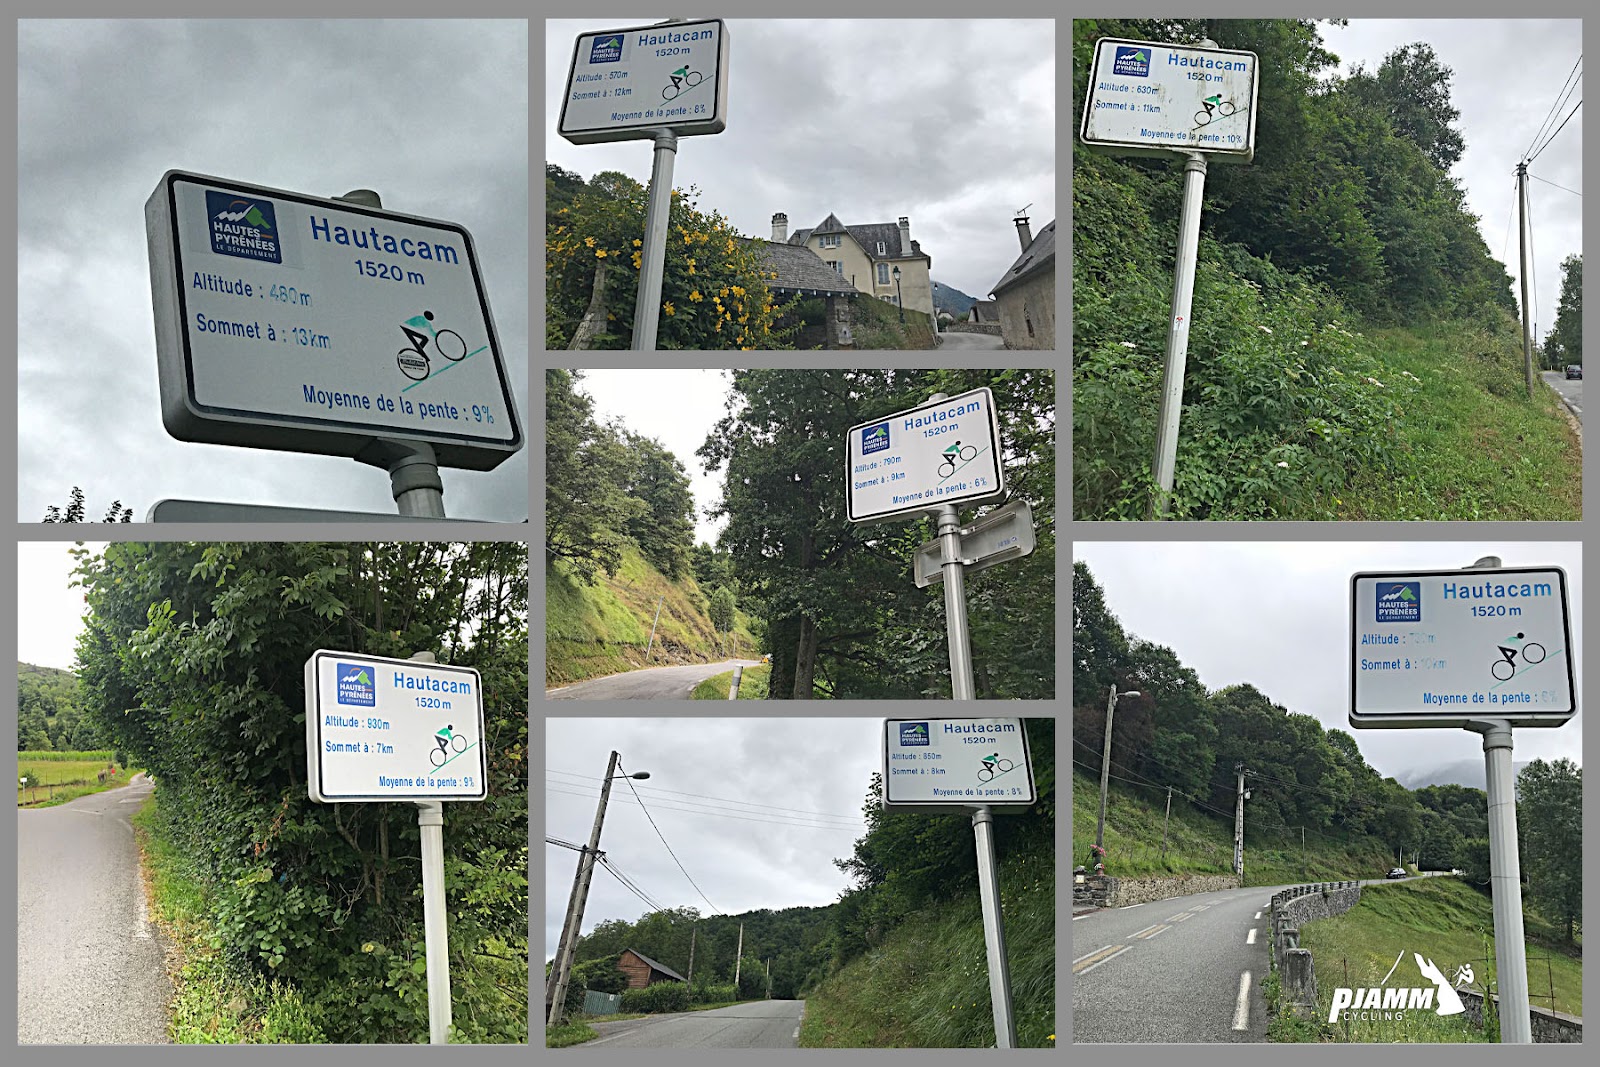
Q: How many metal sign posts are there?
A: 7